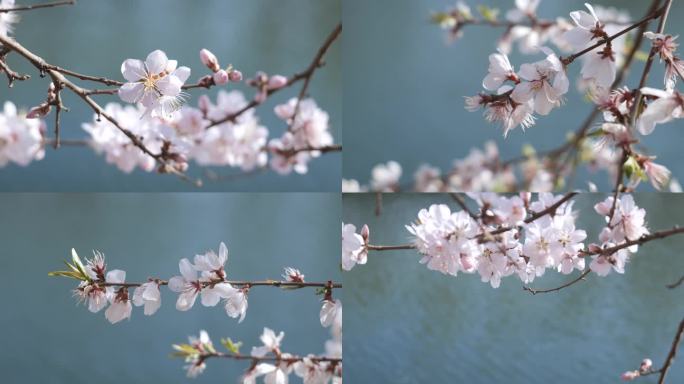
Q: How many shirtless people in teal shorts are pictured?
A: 0